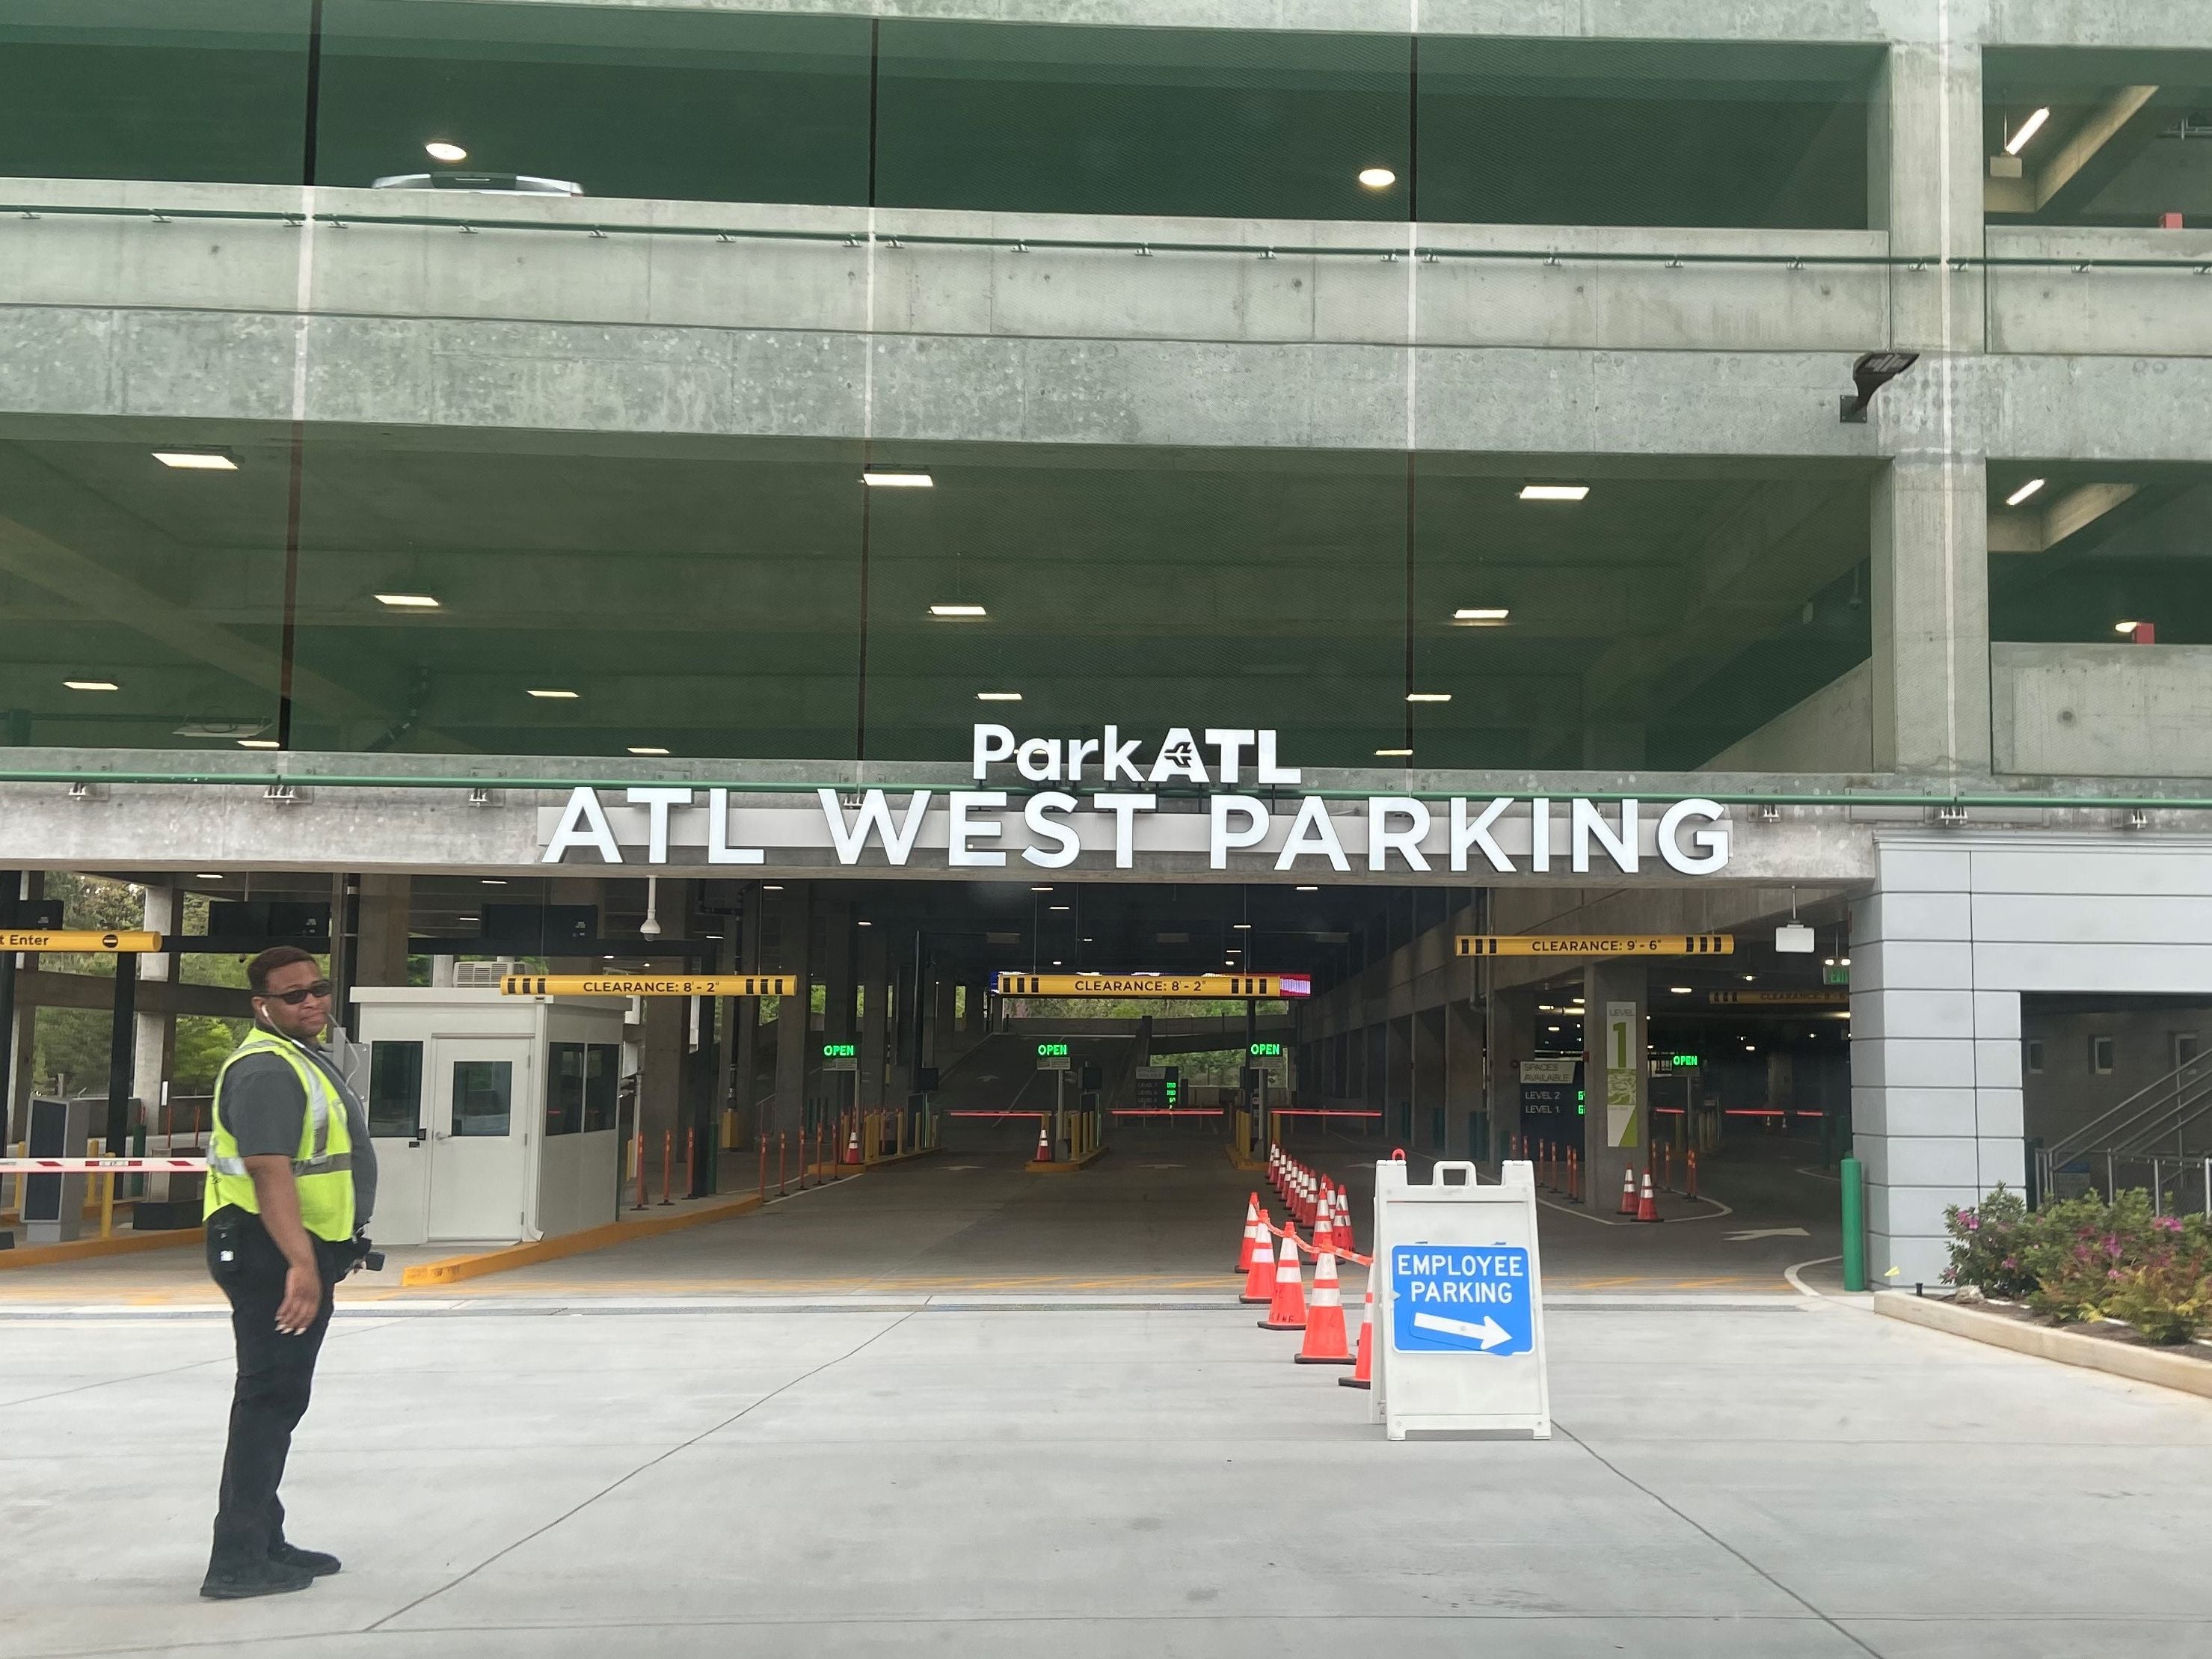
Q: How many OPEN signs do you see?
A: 4